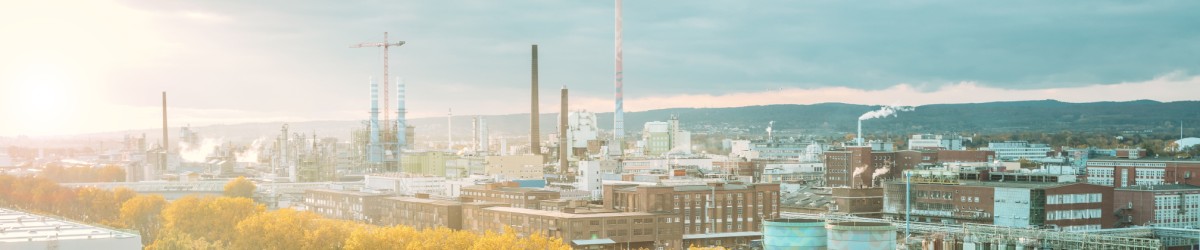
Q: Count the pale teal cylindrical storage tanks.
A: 2